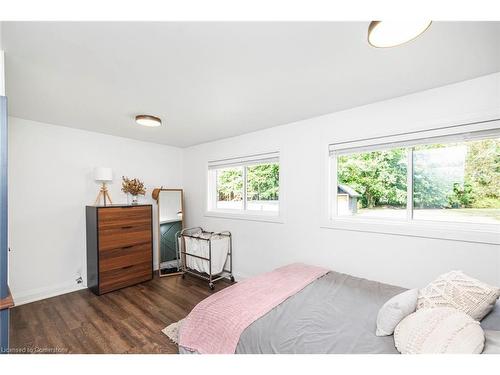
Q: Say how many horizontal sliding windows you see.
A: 2